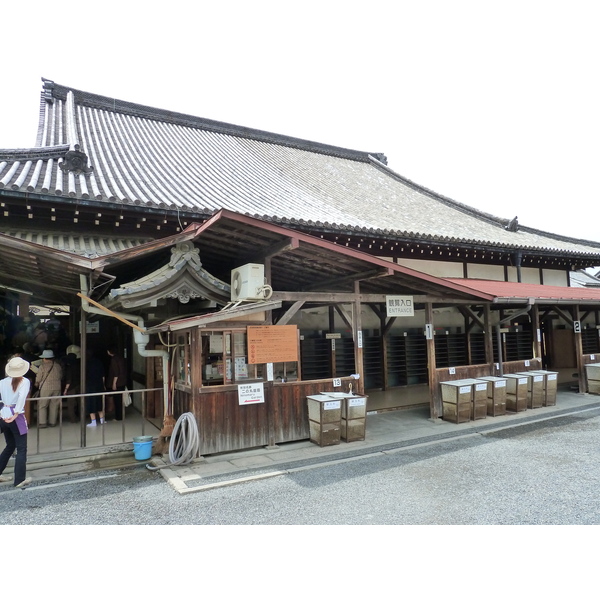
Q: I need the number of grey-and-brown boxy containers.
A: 9